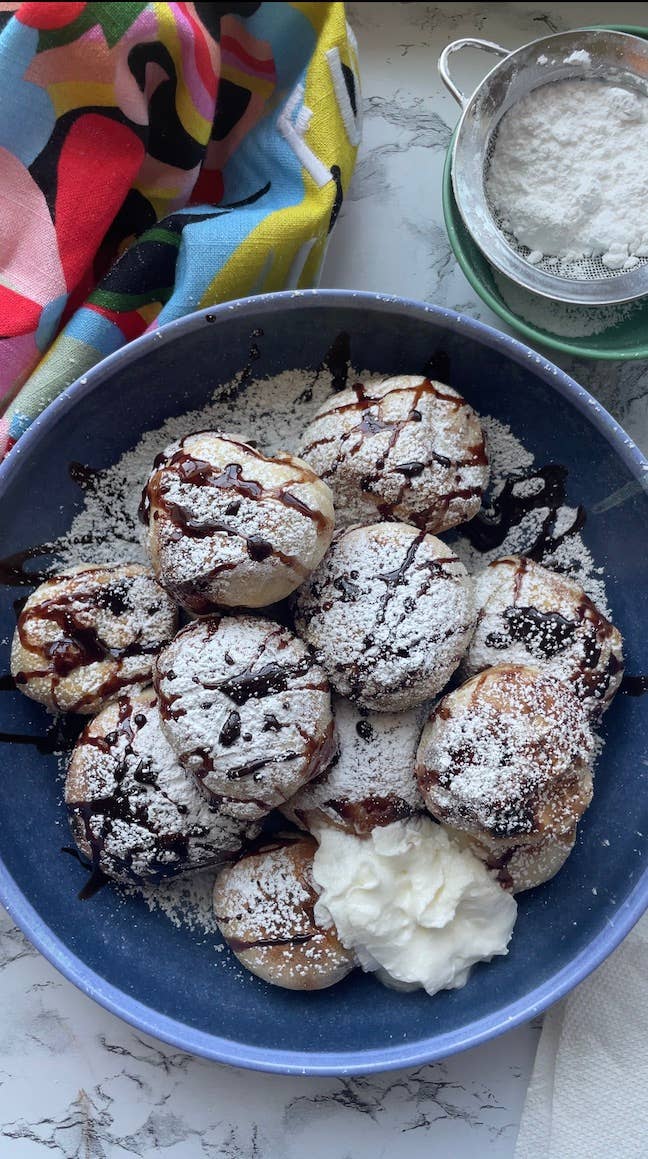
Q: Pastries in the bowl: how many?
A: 11